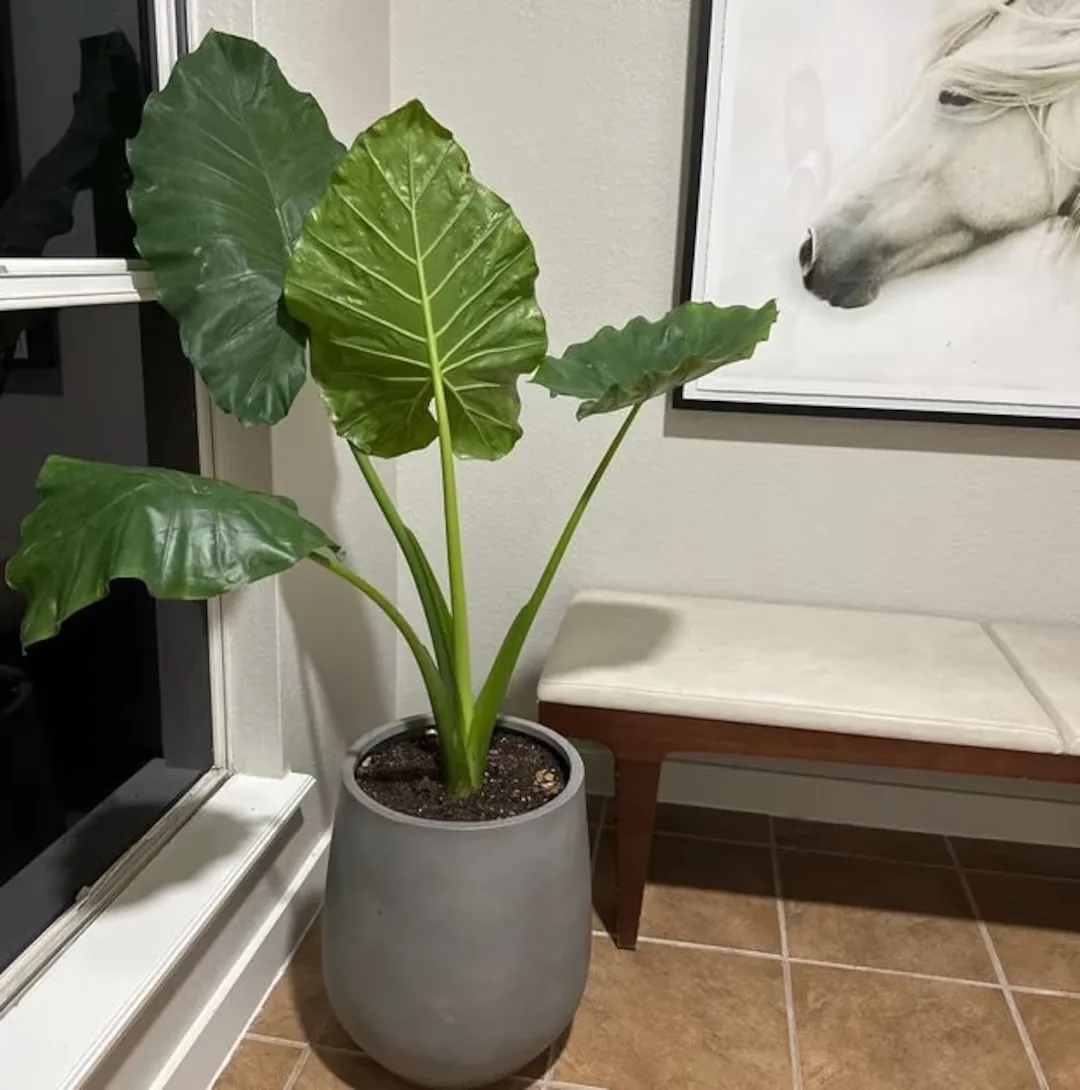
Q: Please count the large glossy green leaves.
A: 4